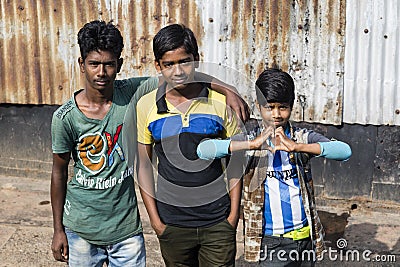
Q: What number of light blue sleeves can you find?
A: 2